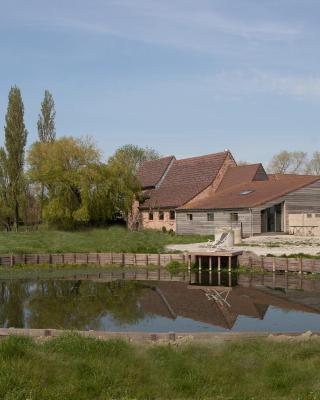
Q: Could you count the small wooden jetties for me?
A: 1